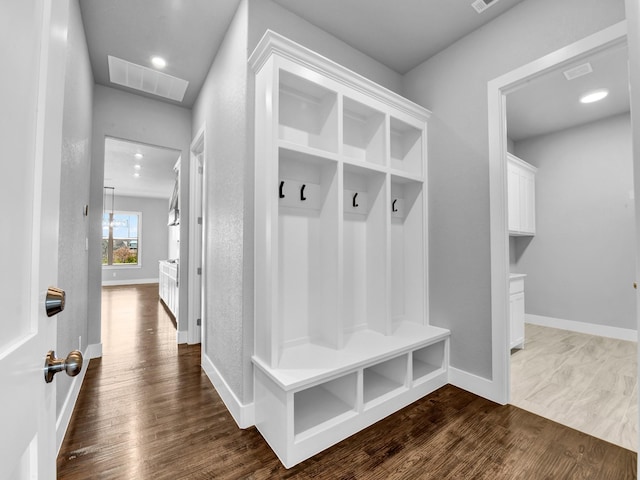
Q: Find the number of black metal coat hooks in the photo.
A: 4